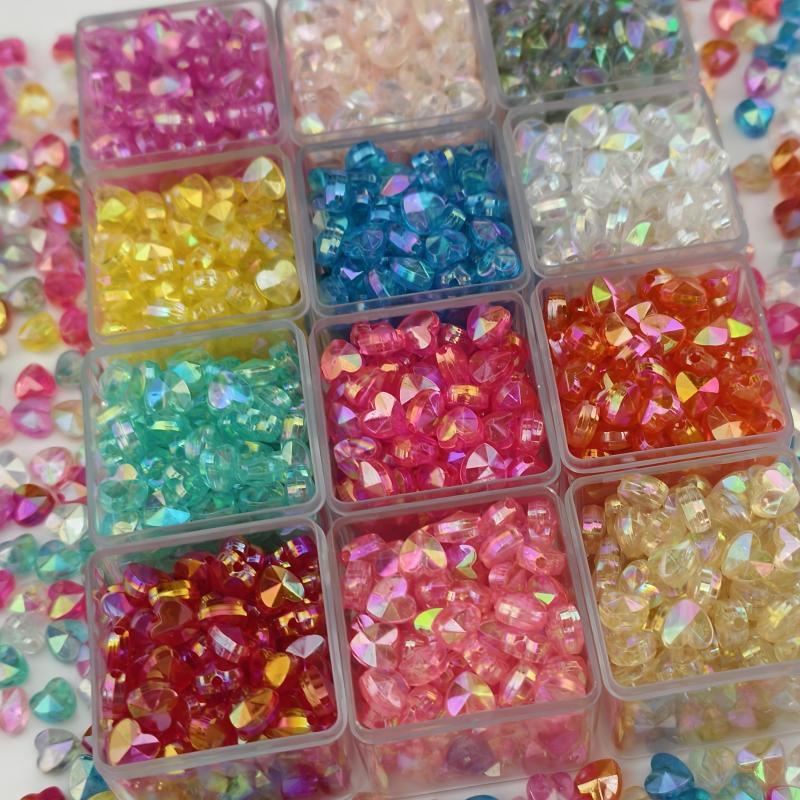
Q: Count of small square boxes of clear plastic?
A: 12